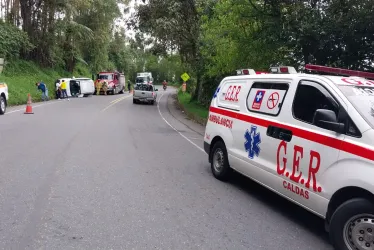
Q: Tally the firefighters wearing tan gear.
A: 2